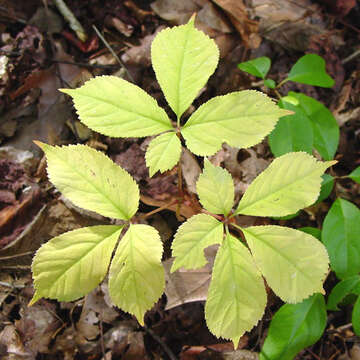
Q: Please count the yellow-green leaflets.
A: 12